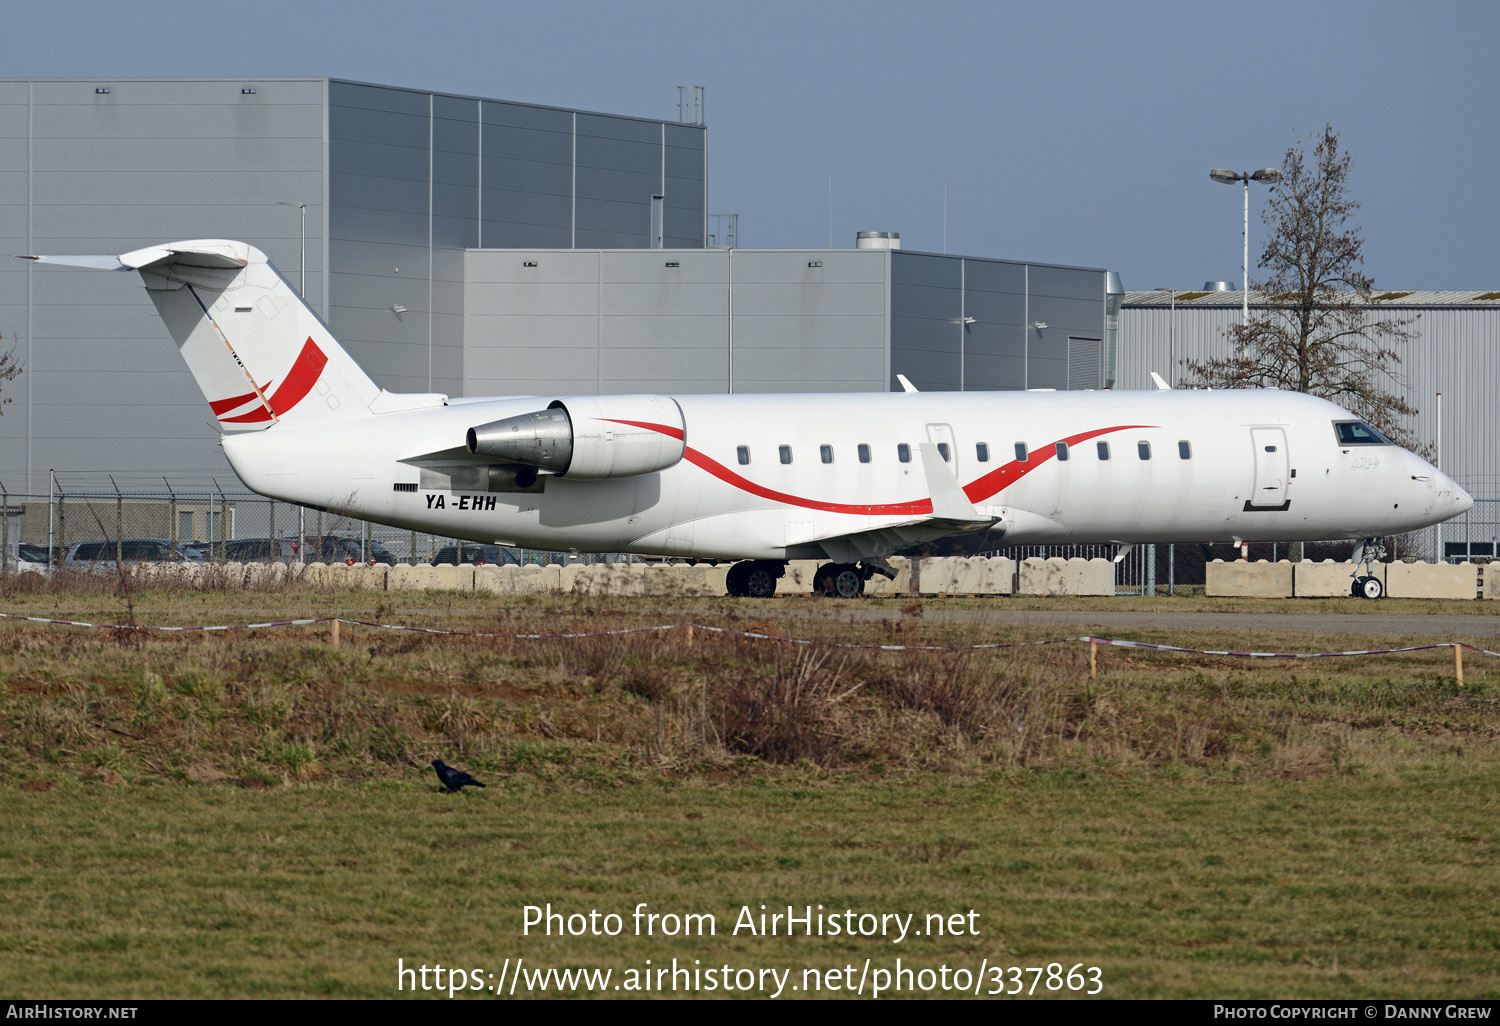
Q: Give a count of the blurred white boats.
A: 0